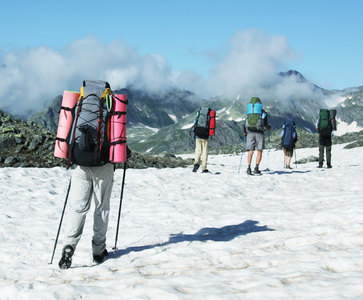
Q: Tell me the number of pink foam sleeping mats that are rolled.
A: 2